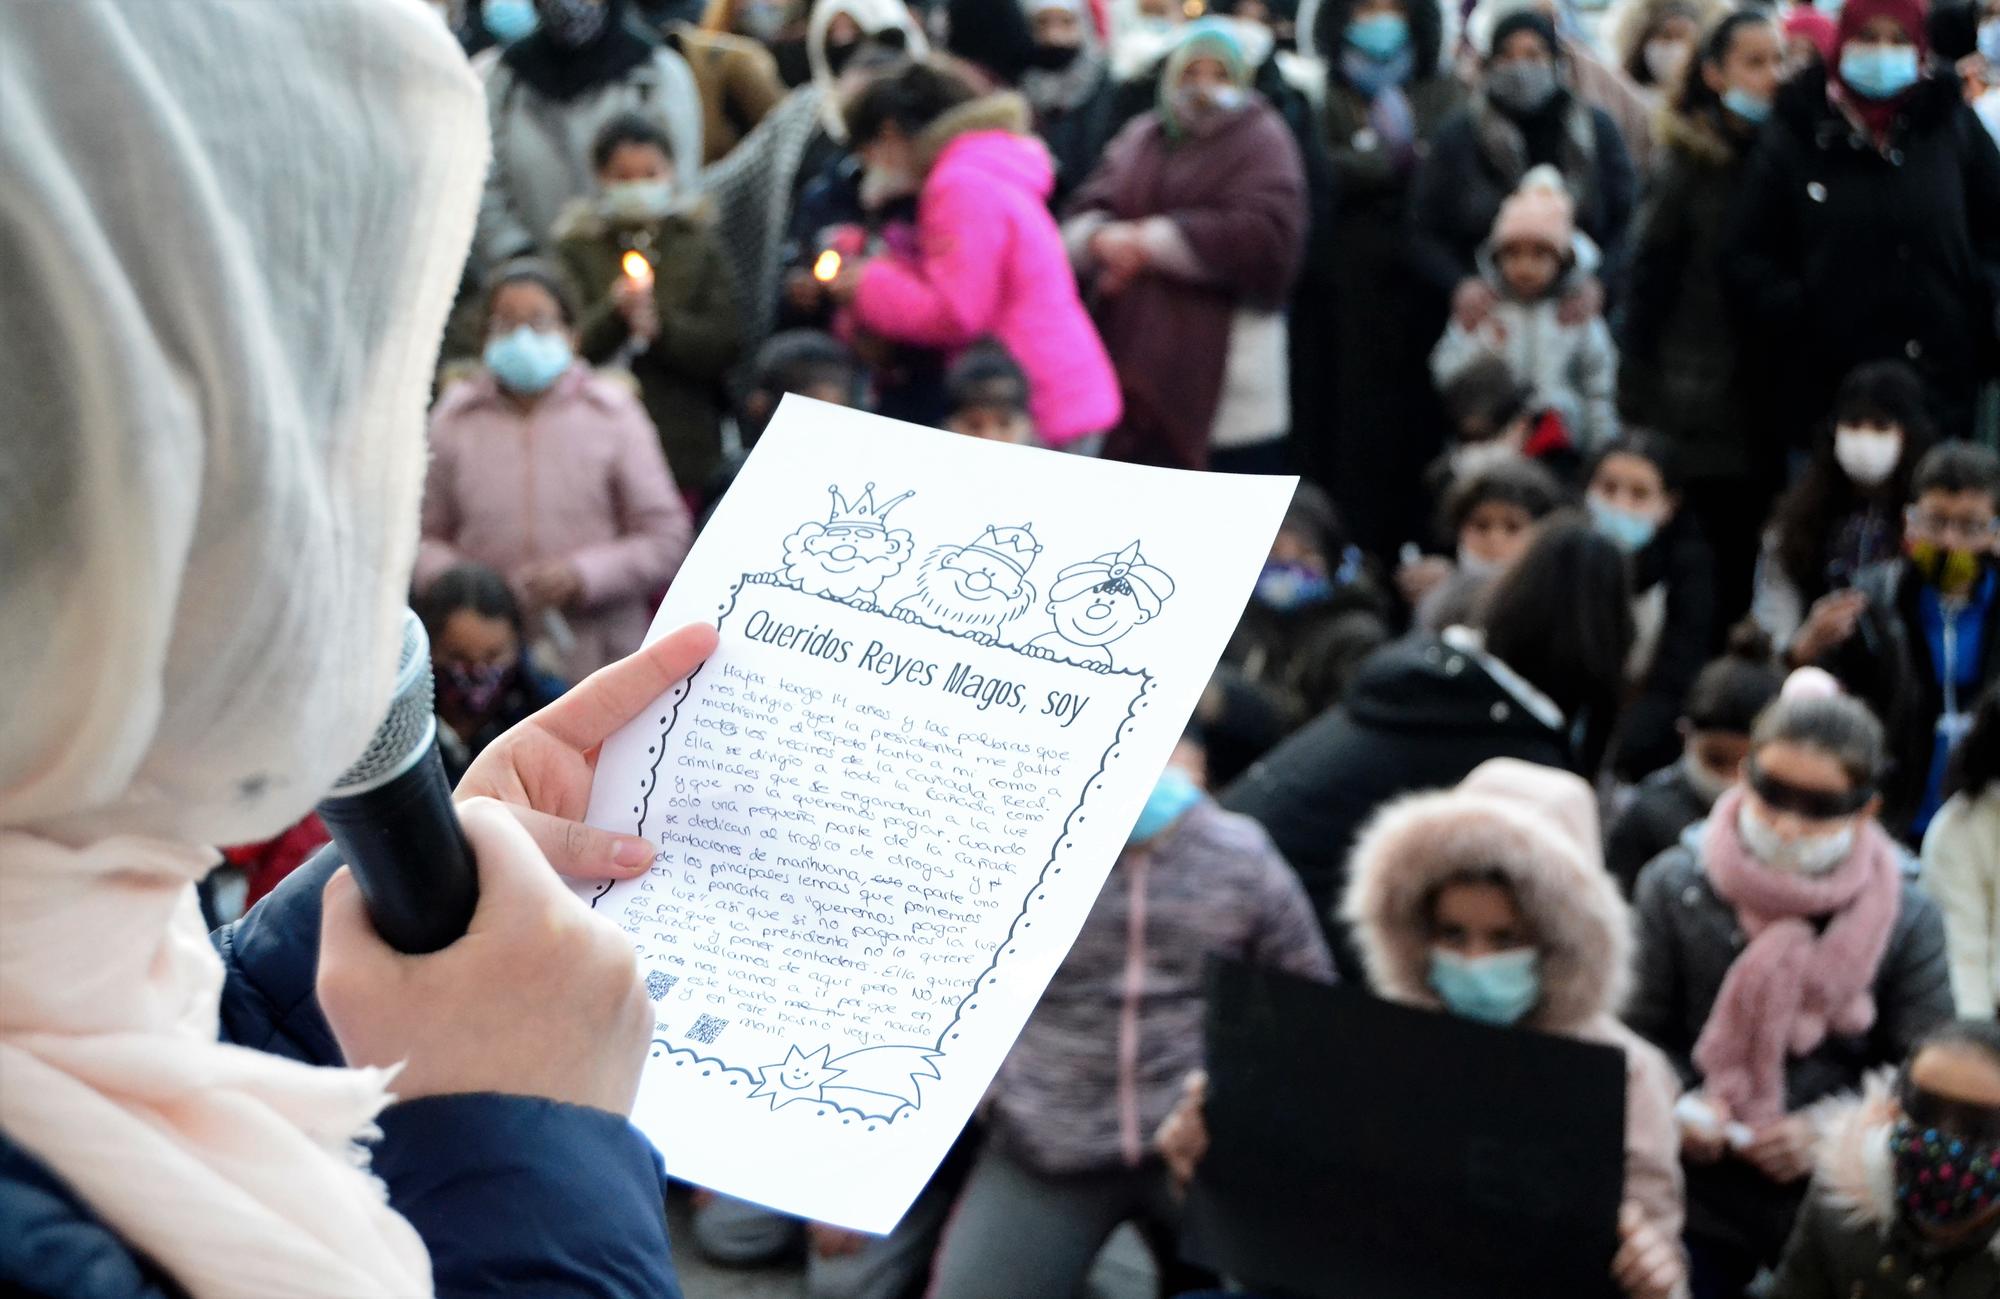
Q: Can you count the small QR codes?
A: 2